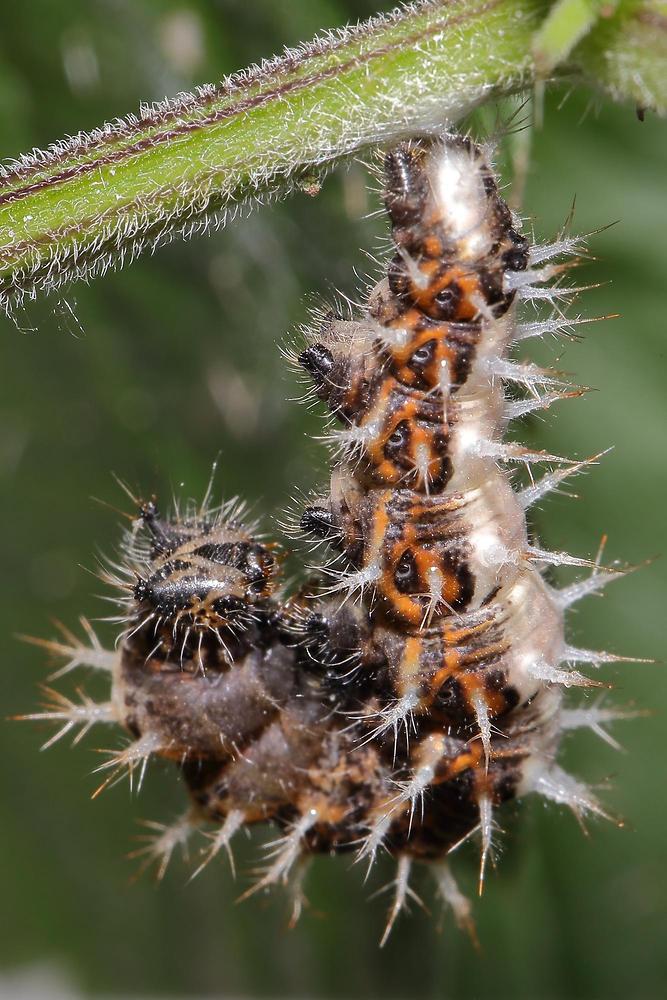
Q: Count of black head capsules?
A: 1